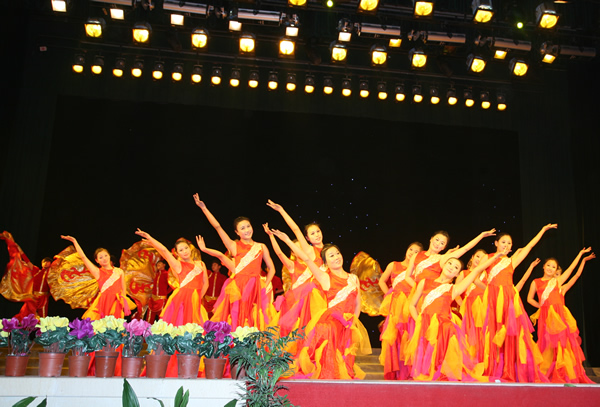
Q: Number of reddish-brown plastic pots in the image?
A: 9